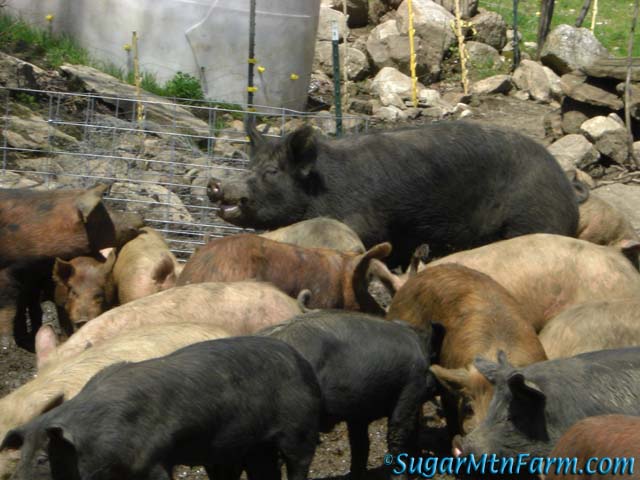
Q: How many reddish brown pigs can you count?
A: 5